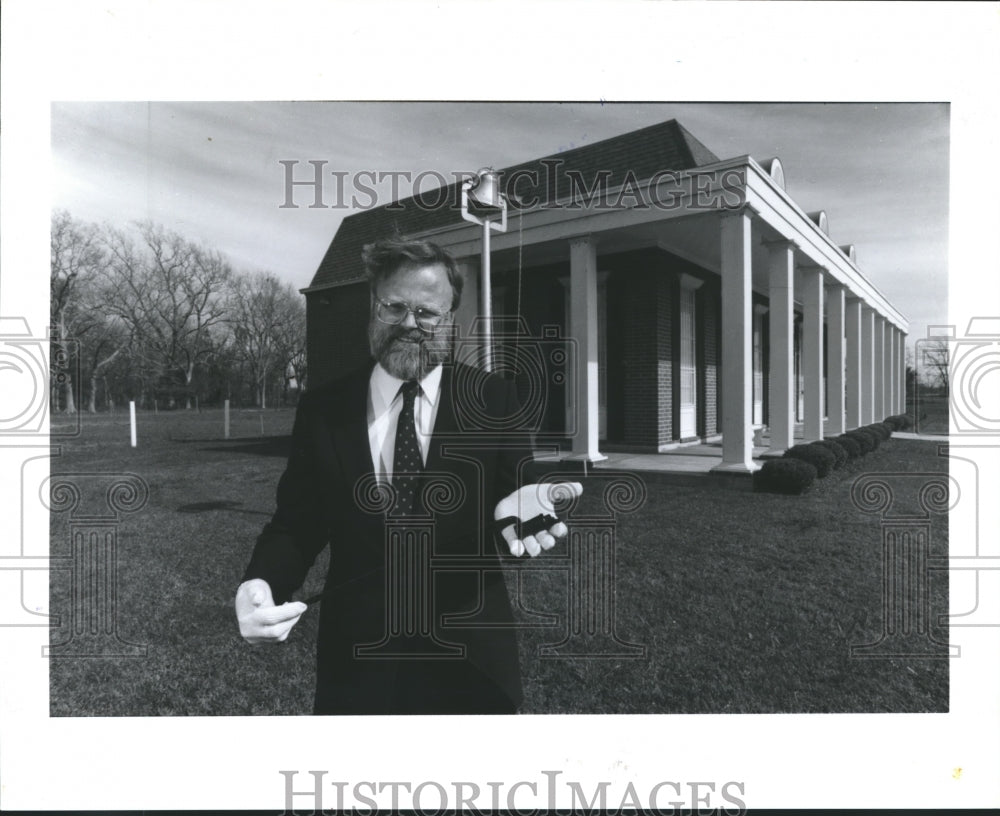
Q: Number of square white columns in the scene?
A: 12